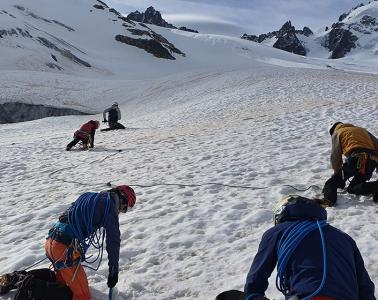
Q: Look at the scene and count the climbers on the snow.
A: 5